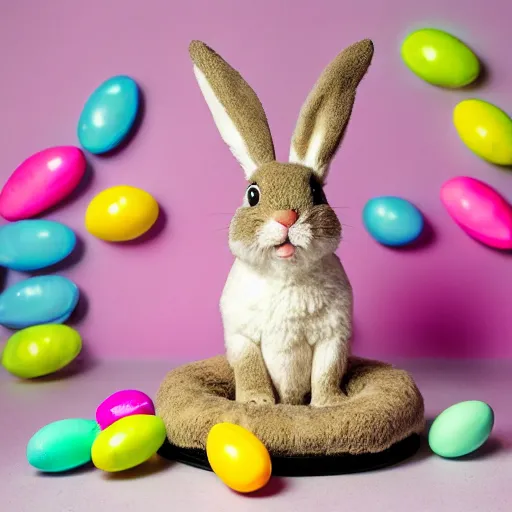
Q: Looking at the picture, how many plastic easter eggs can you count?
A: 15